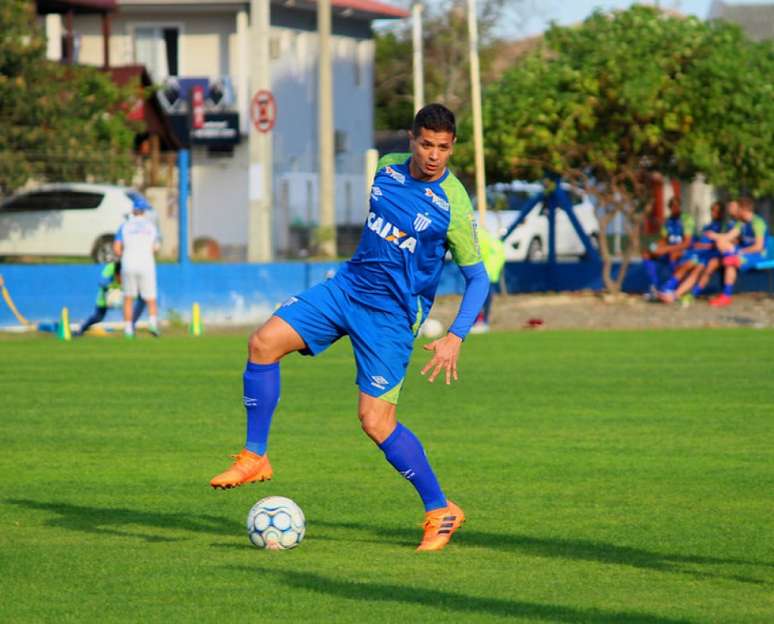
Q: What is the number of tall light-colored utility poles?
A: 4